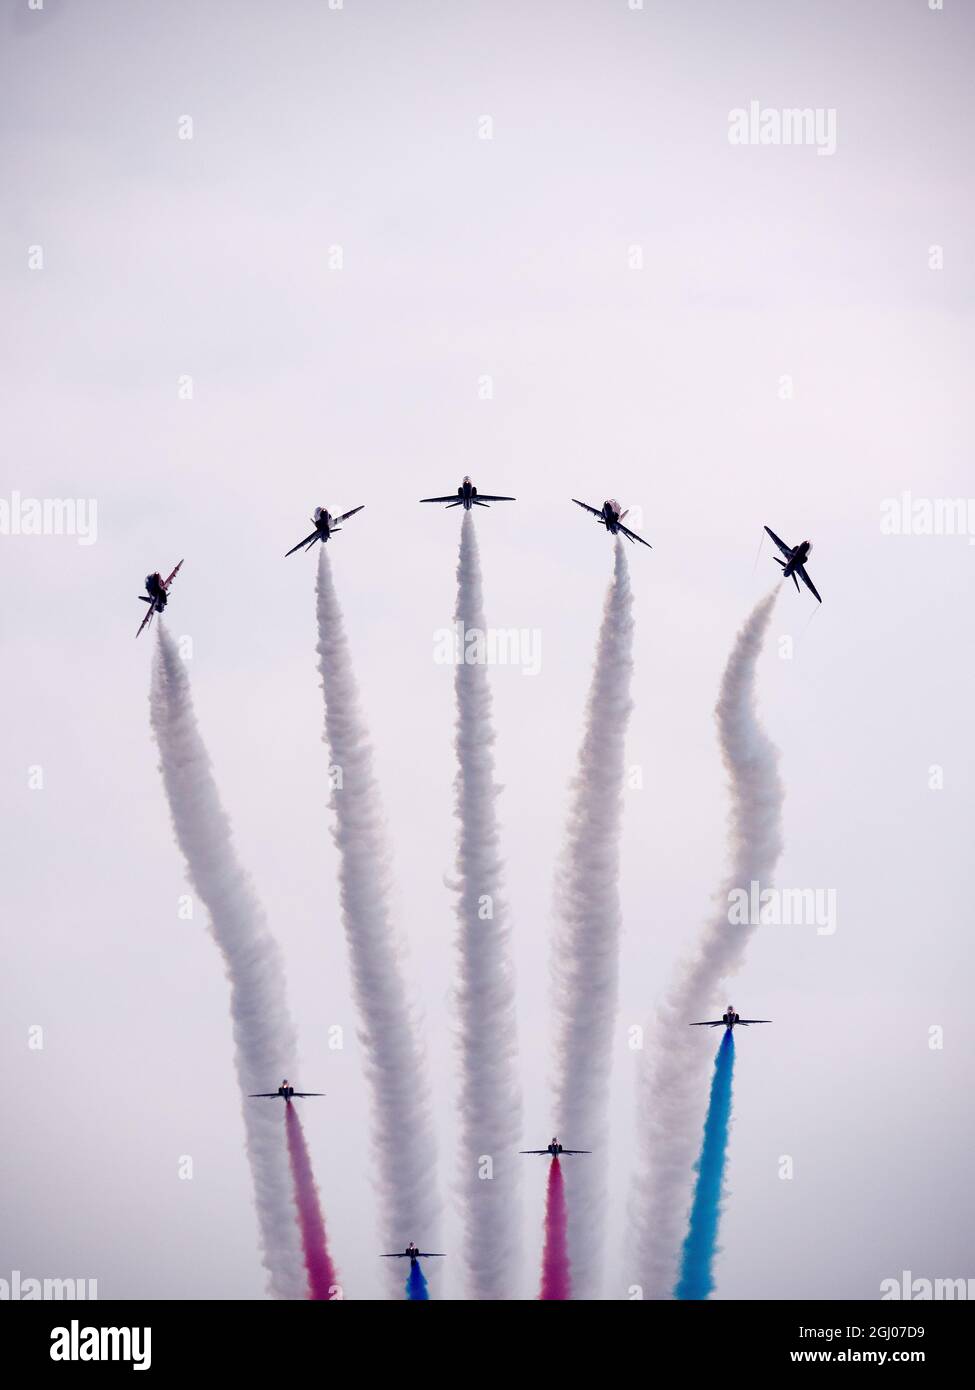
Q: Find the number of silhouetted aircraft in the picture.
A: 9